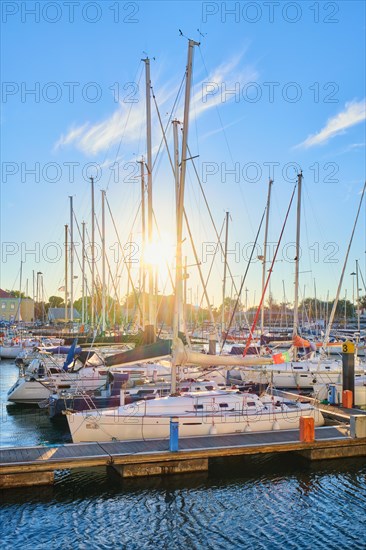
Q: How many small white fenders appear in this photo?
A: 3